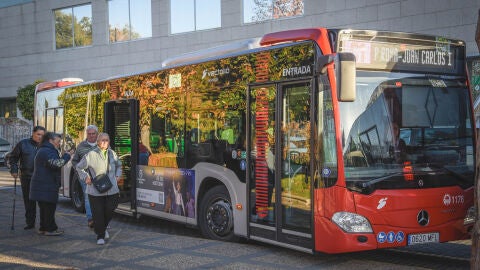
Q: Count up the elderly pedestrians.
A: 4